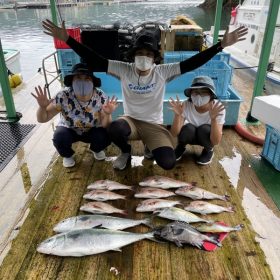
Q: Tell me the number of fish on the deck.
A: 13